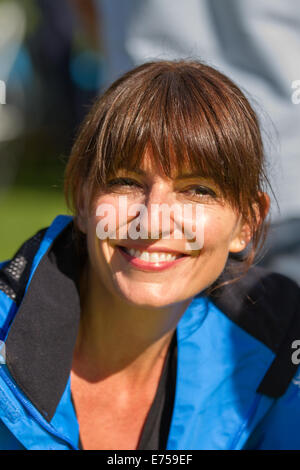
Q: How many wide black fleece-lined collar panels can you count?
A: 2